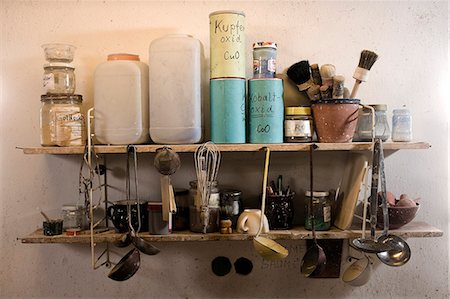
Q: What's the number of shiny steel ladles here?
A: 2